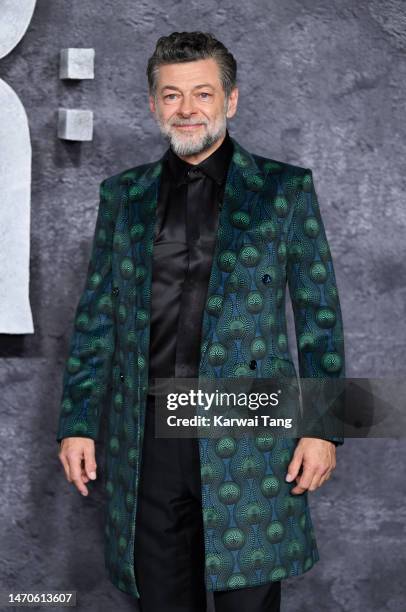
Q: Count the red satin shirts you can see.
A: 0